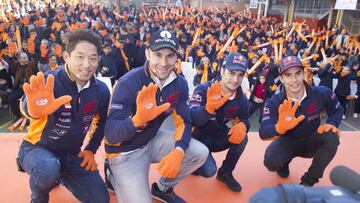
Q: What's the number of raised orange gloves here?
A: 4